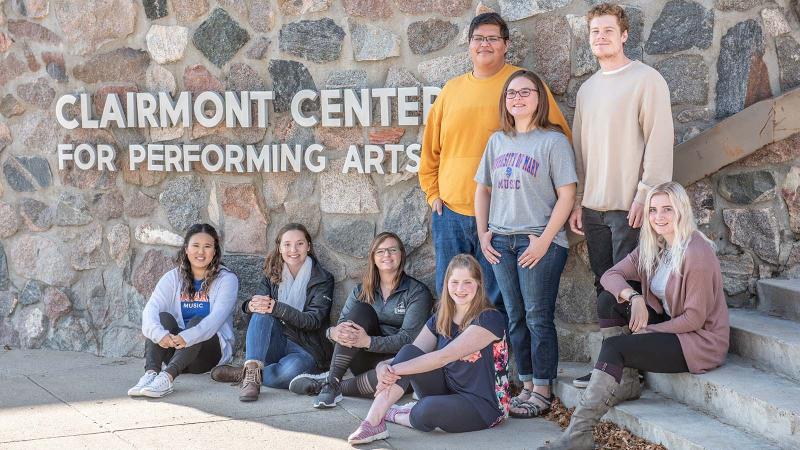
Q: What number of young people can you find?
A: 8